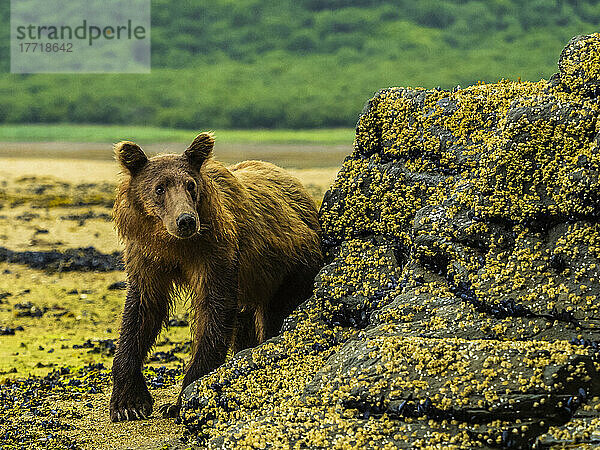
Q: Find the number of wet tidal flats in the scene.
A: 1